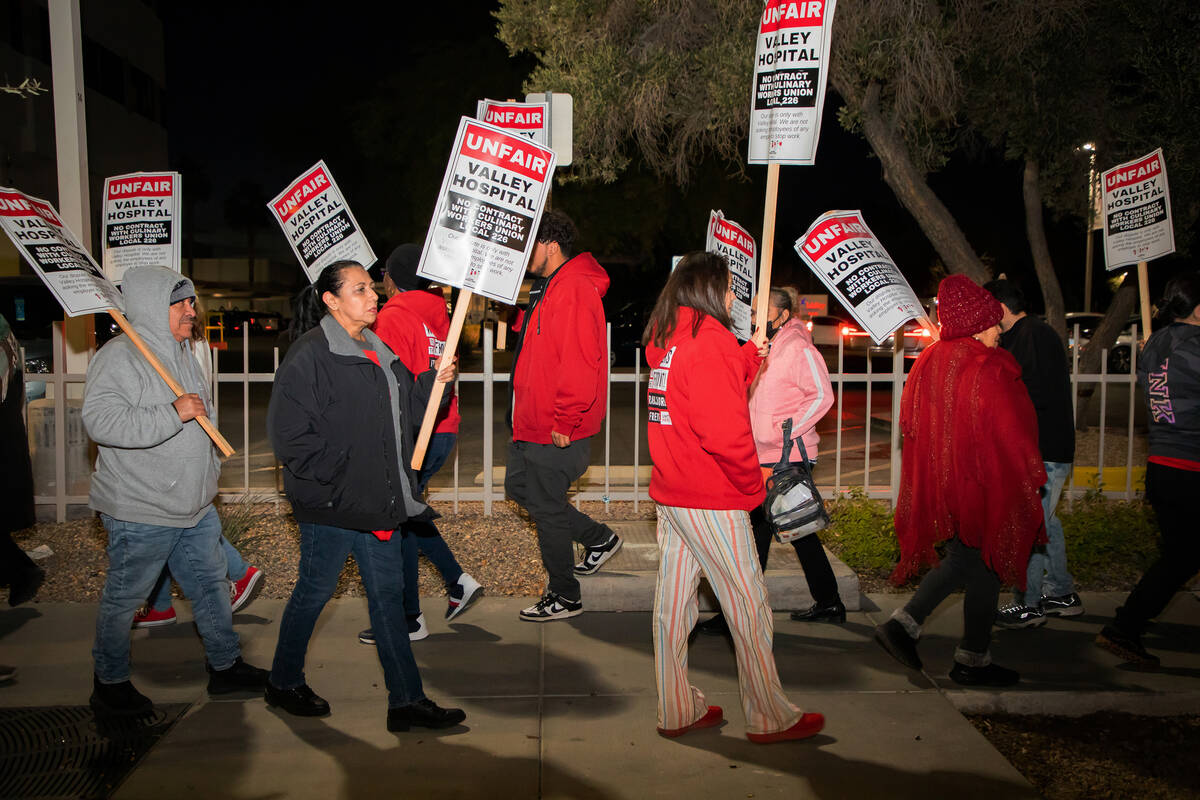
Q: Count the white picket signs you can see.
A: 9